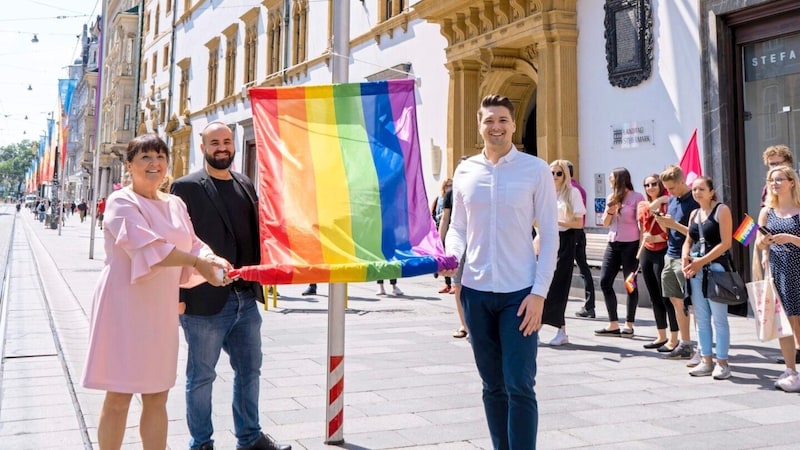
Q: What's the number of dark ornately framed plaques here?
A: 1